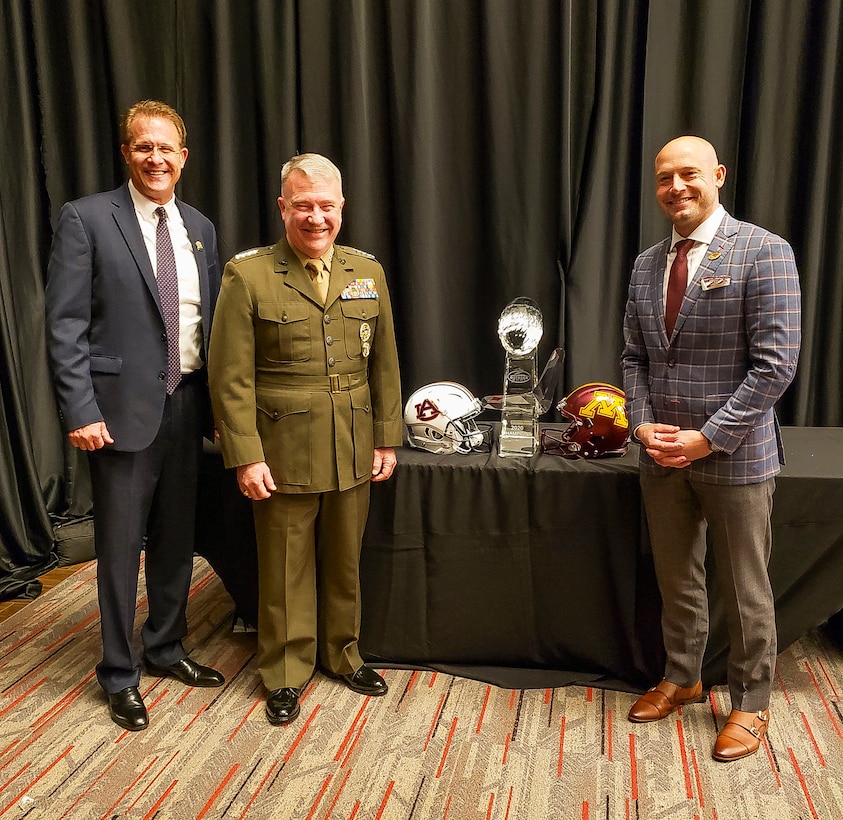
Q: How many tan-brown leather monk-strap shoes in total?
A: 2